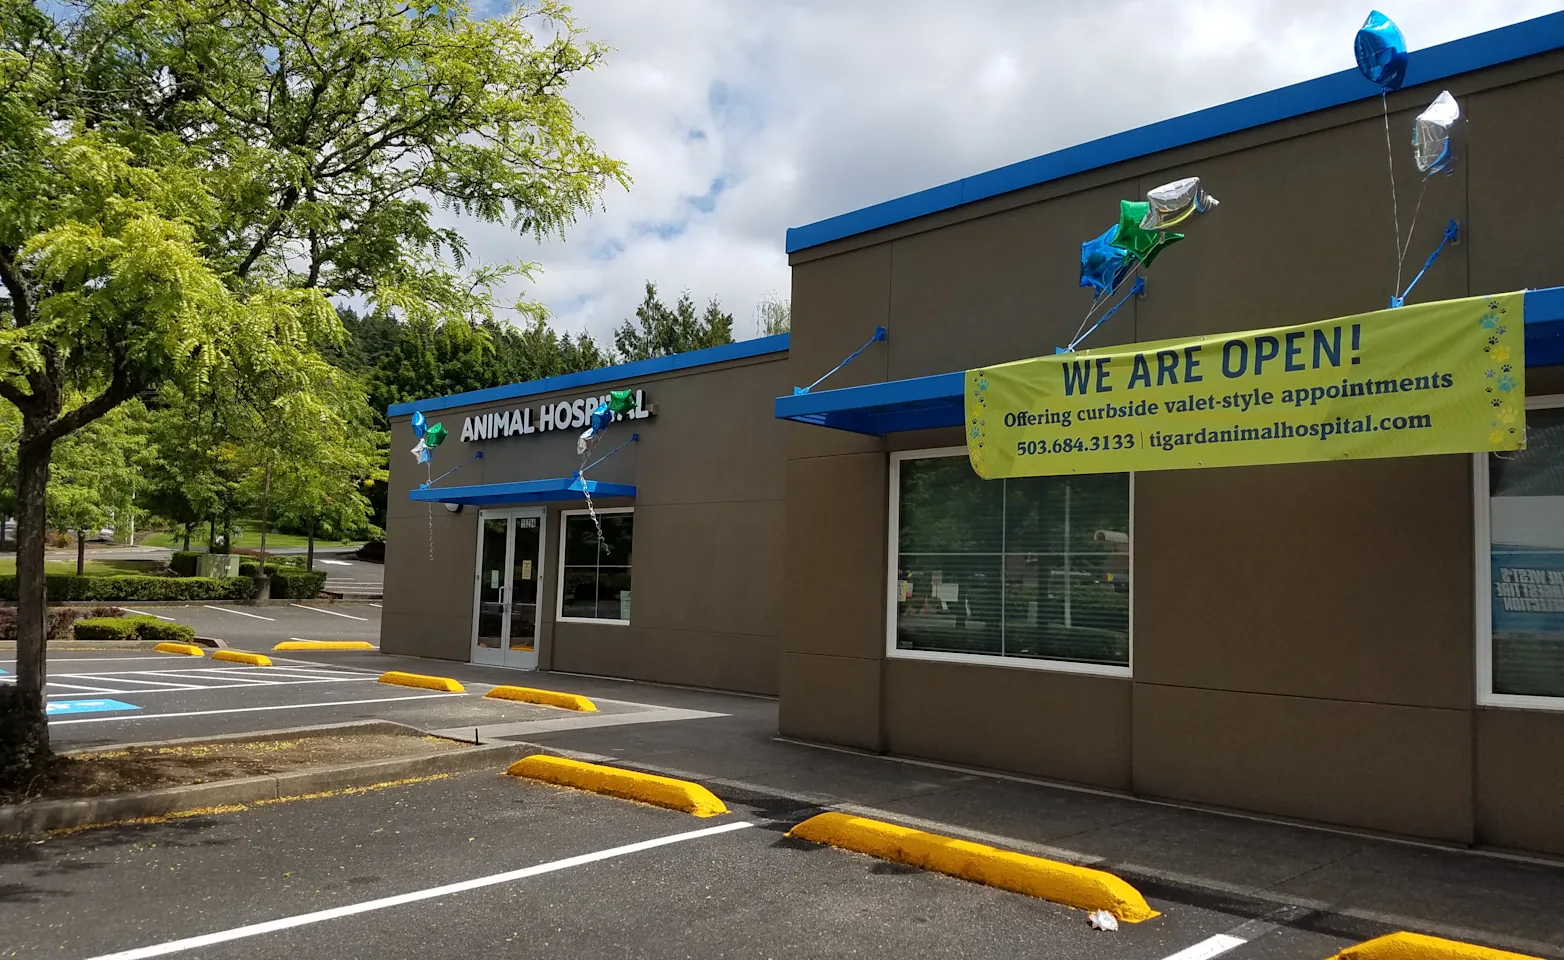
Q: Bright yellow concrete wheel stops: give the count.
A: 8